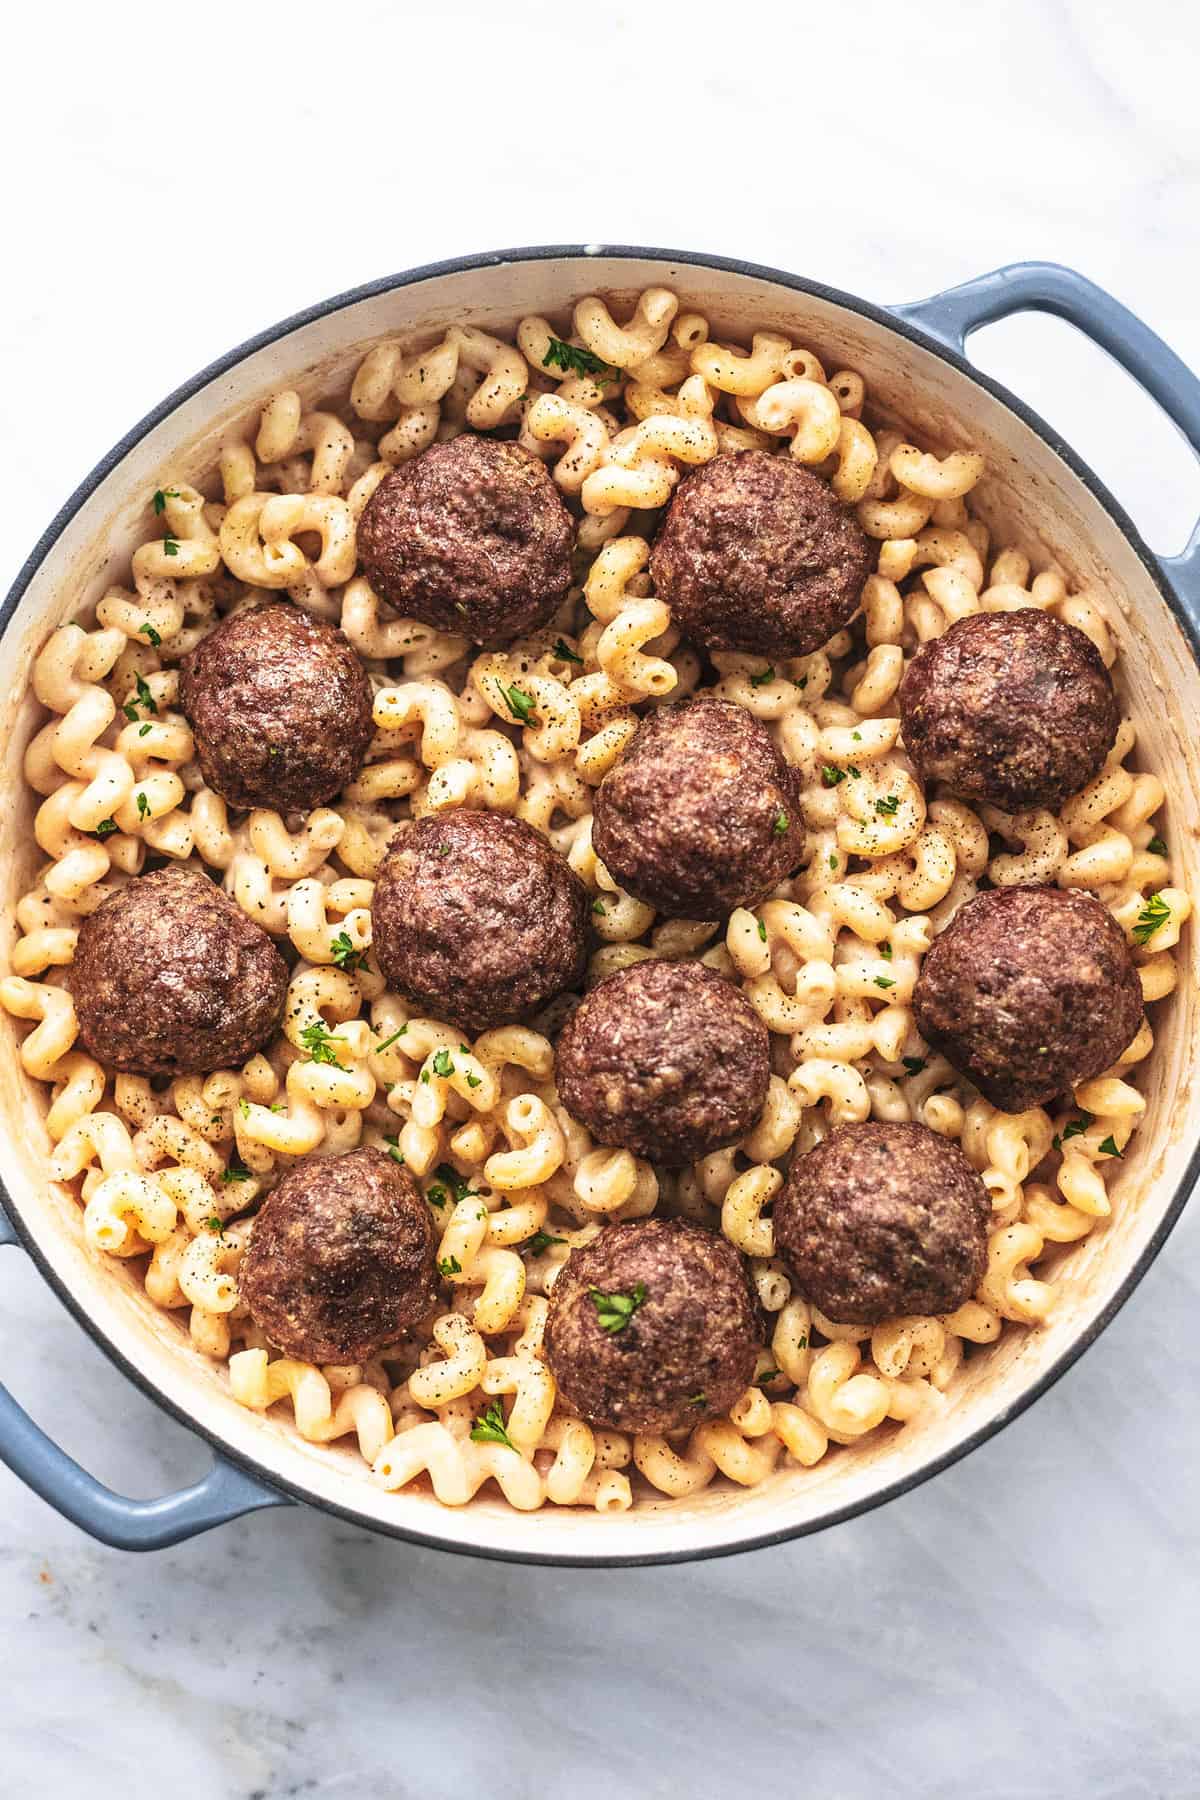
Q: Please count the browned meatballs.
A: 12